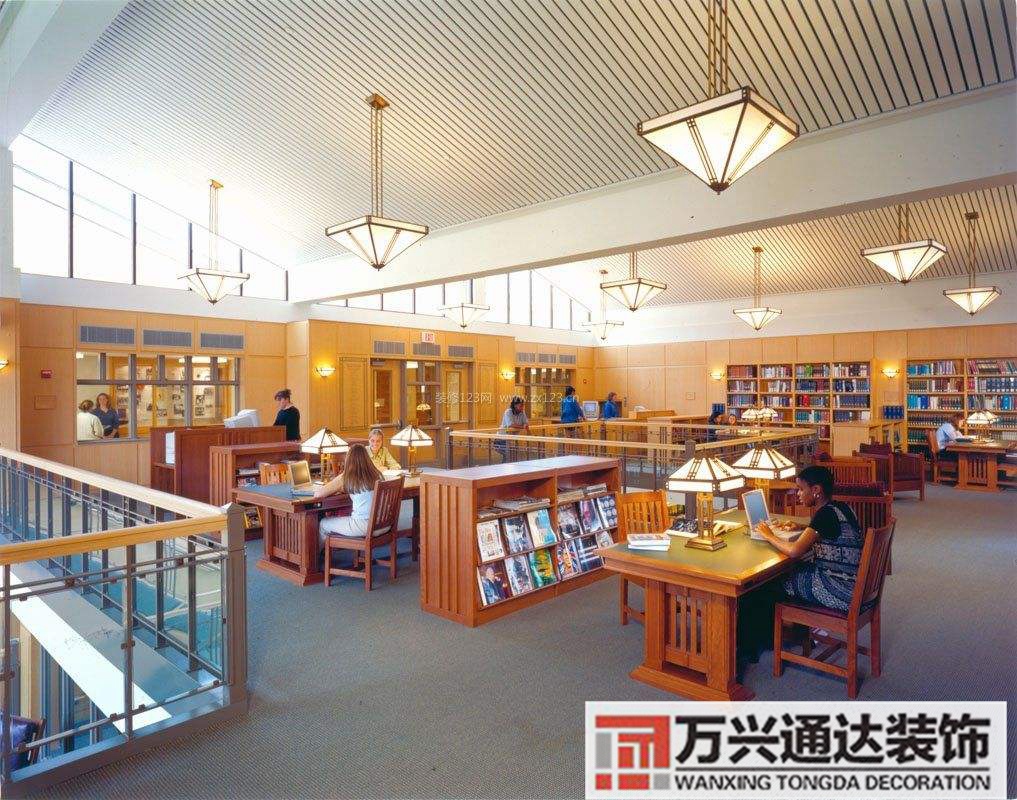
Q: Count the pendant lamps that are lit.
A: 9